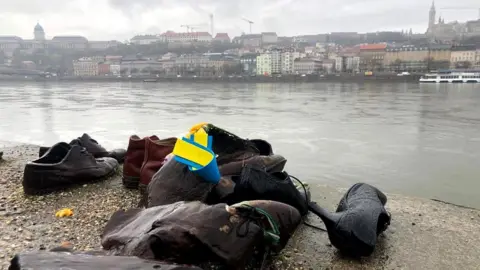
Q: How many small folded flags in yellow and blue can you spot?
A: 1